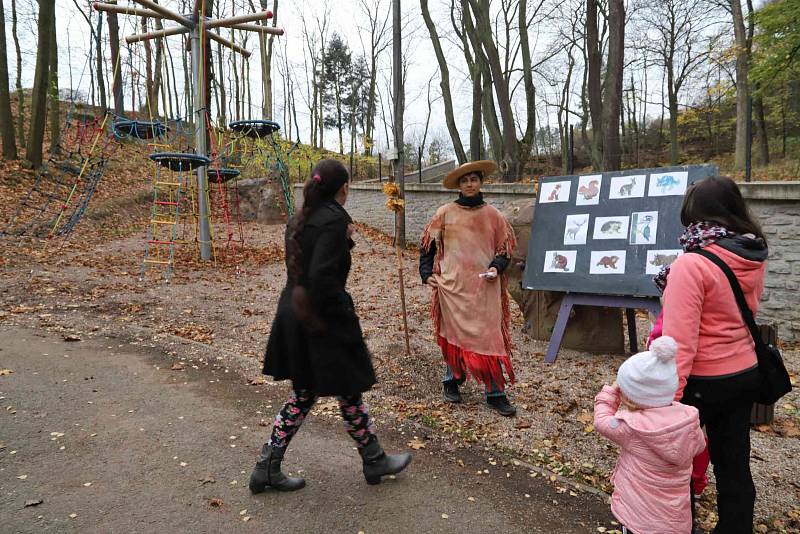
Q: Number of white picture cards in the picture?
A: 10